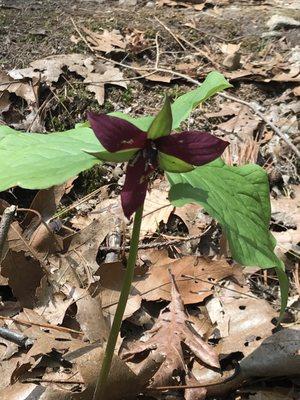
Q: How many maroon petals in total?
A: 3